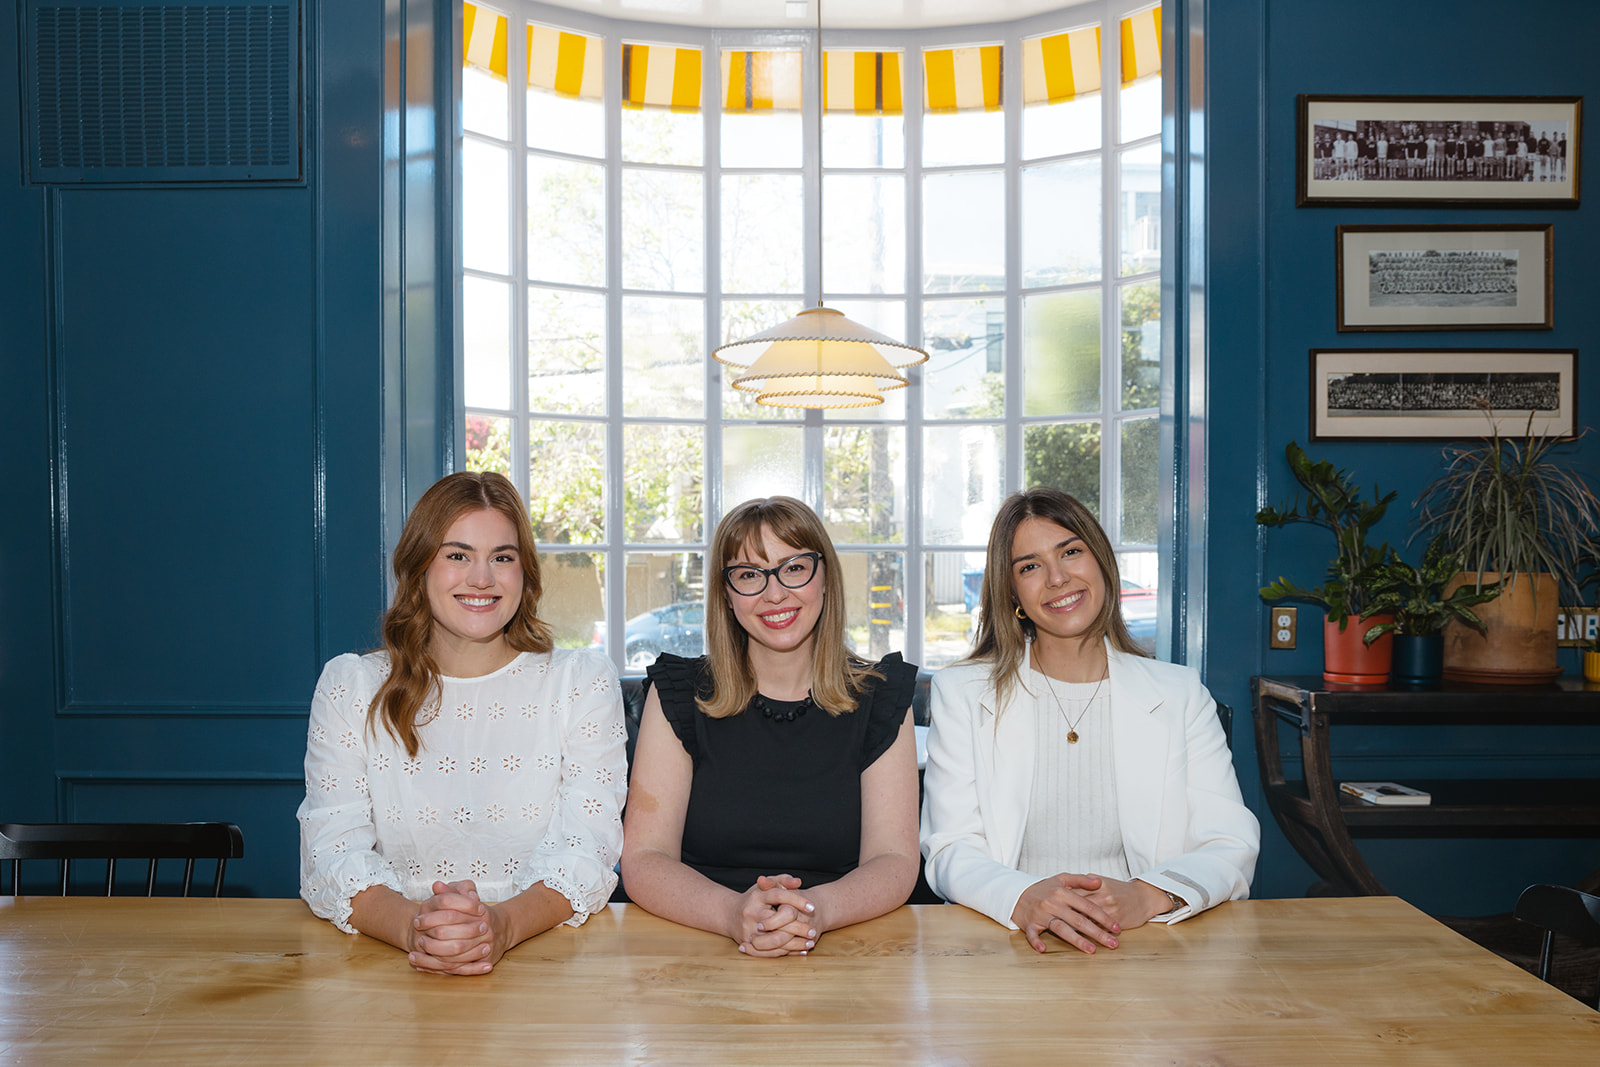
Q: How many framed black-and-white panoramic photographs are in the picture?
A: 3